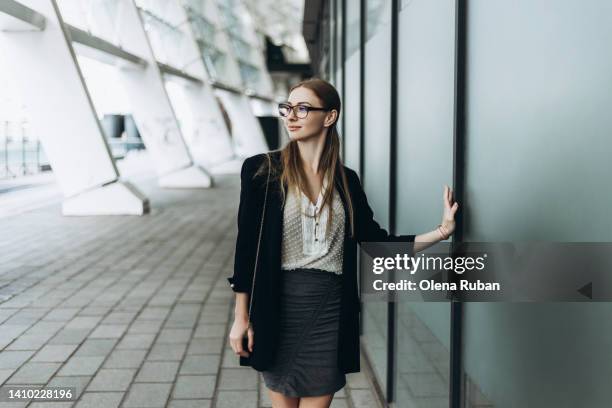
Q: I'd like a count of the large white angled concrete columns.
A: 4